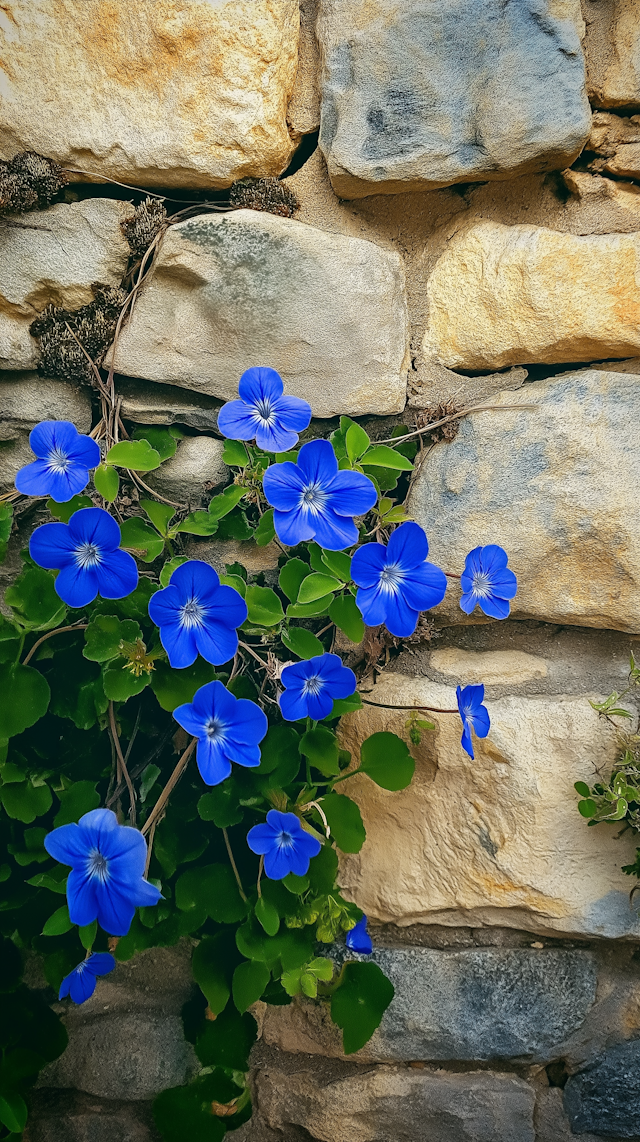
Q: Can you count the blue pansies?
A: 14